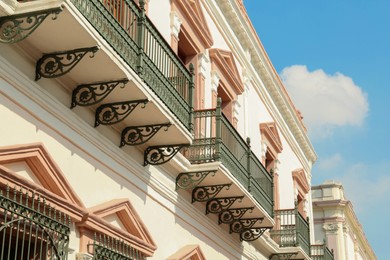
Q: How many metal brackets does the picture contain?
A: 13